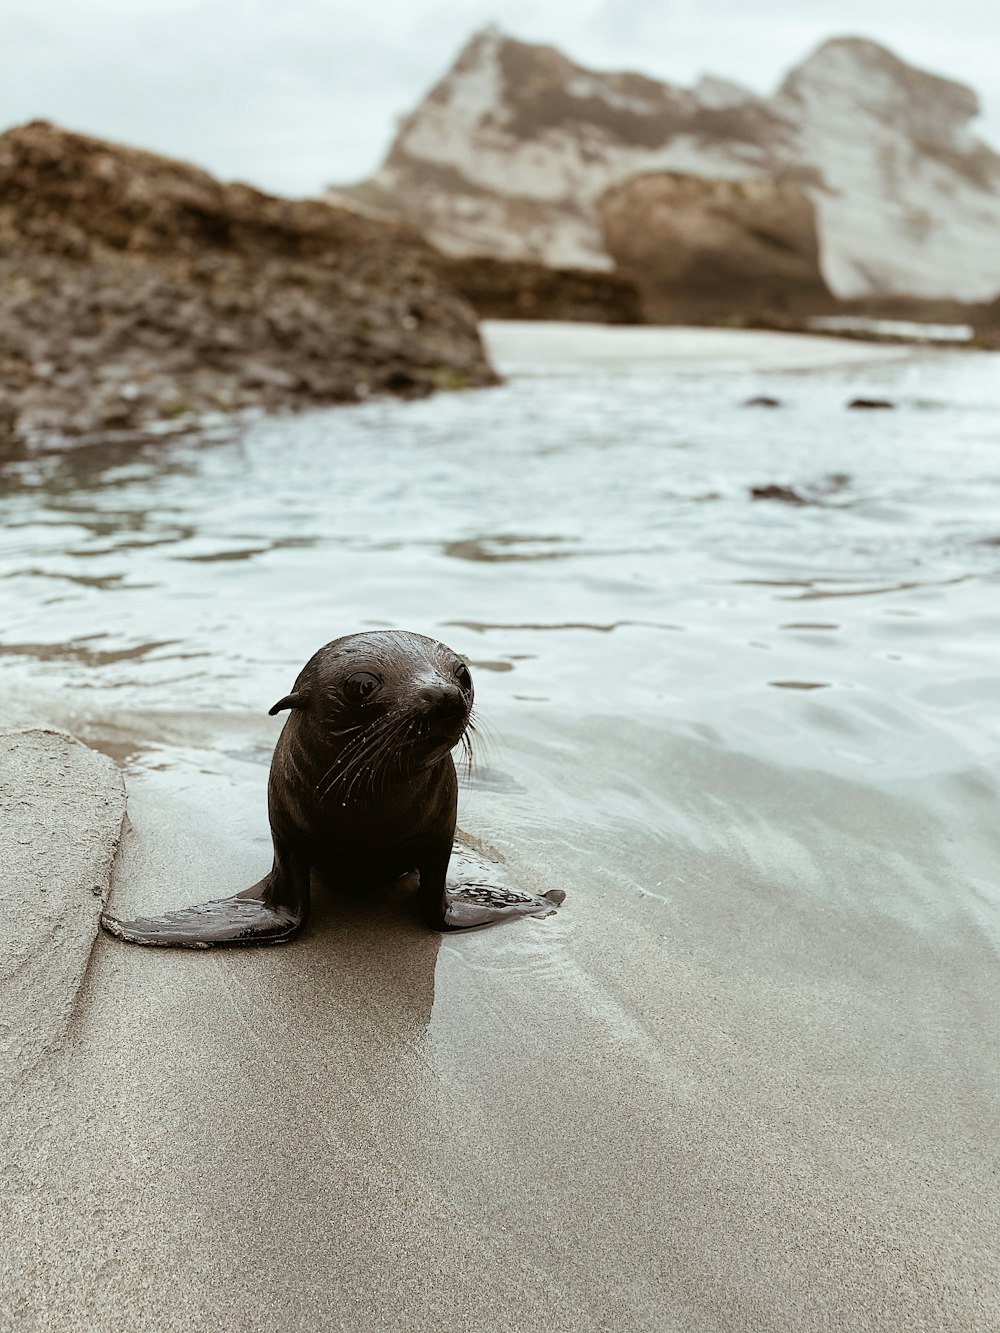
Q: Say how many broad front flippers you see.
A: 2